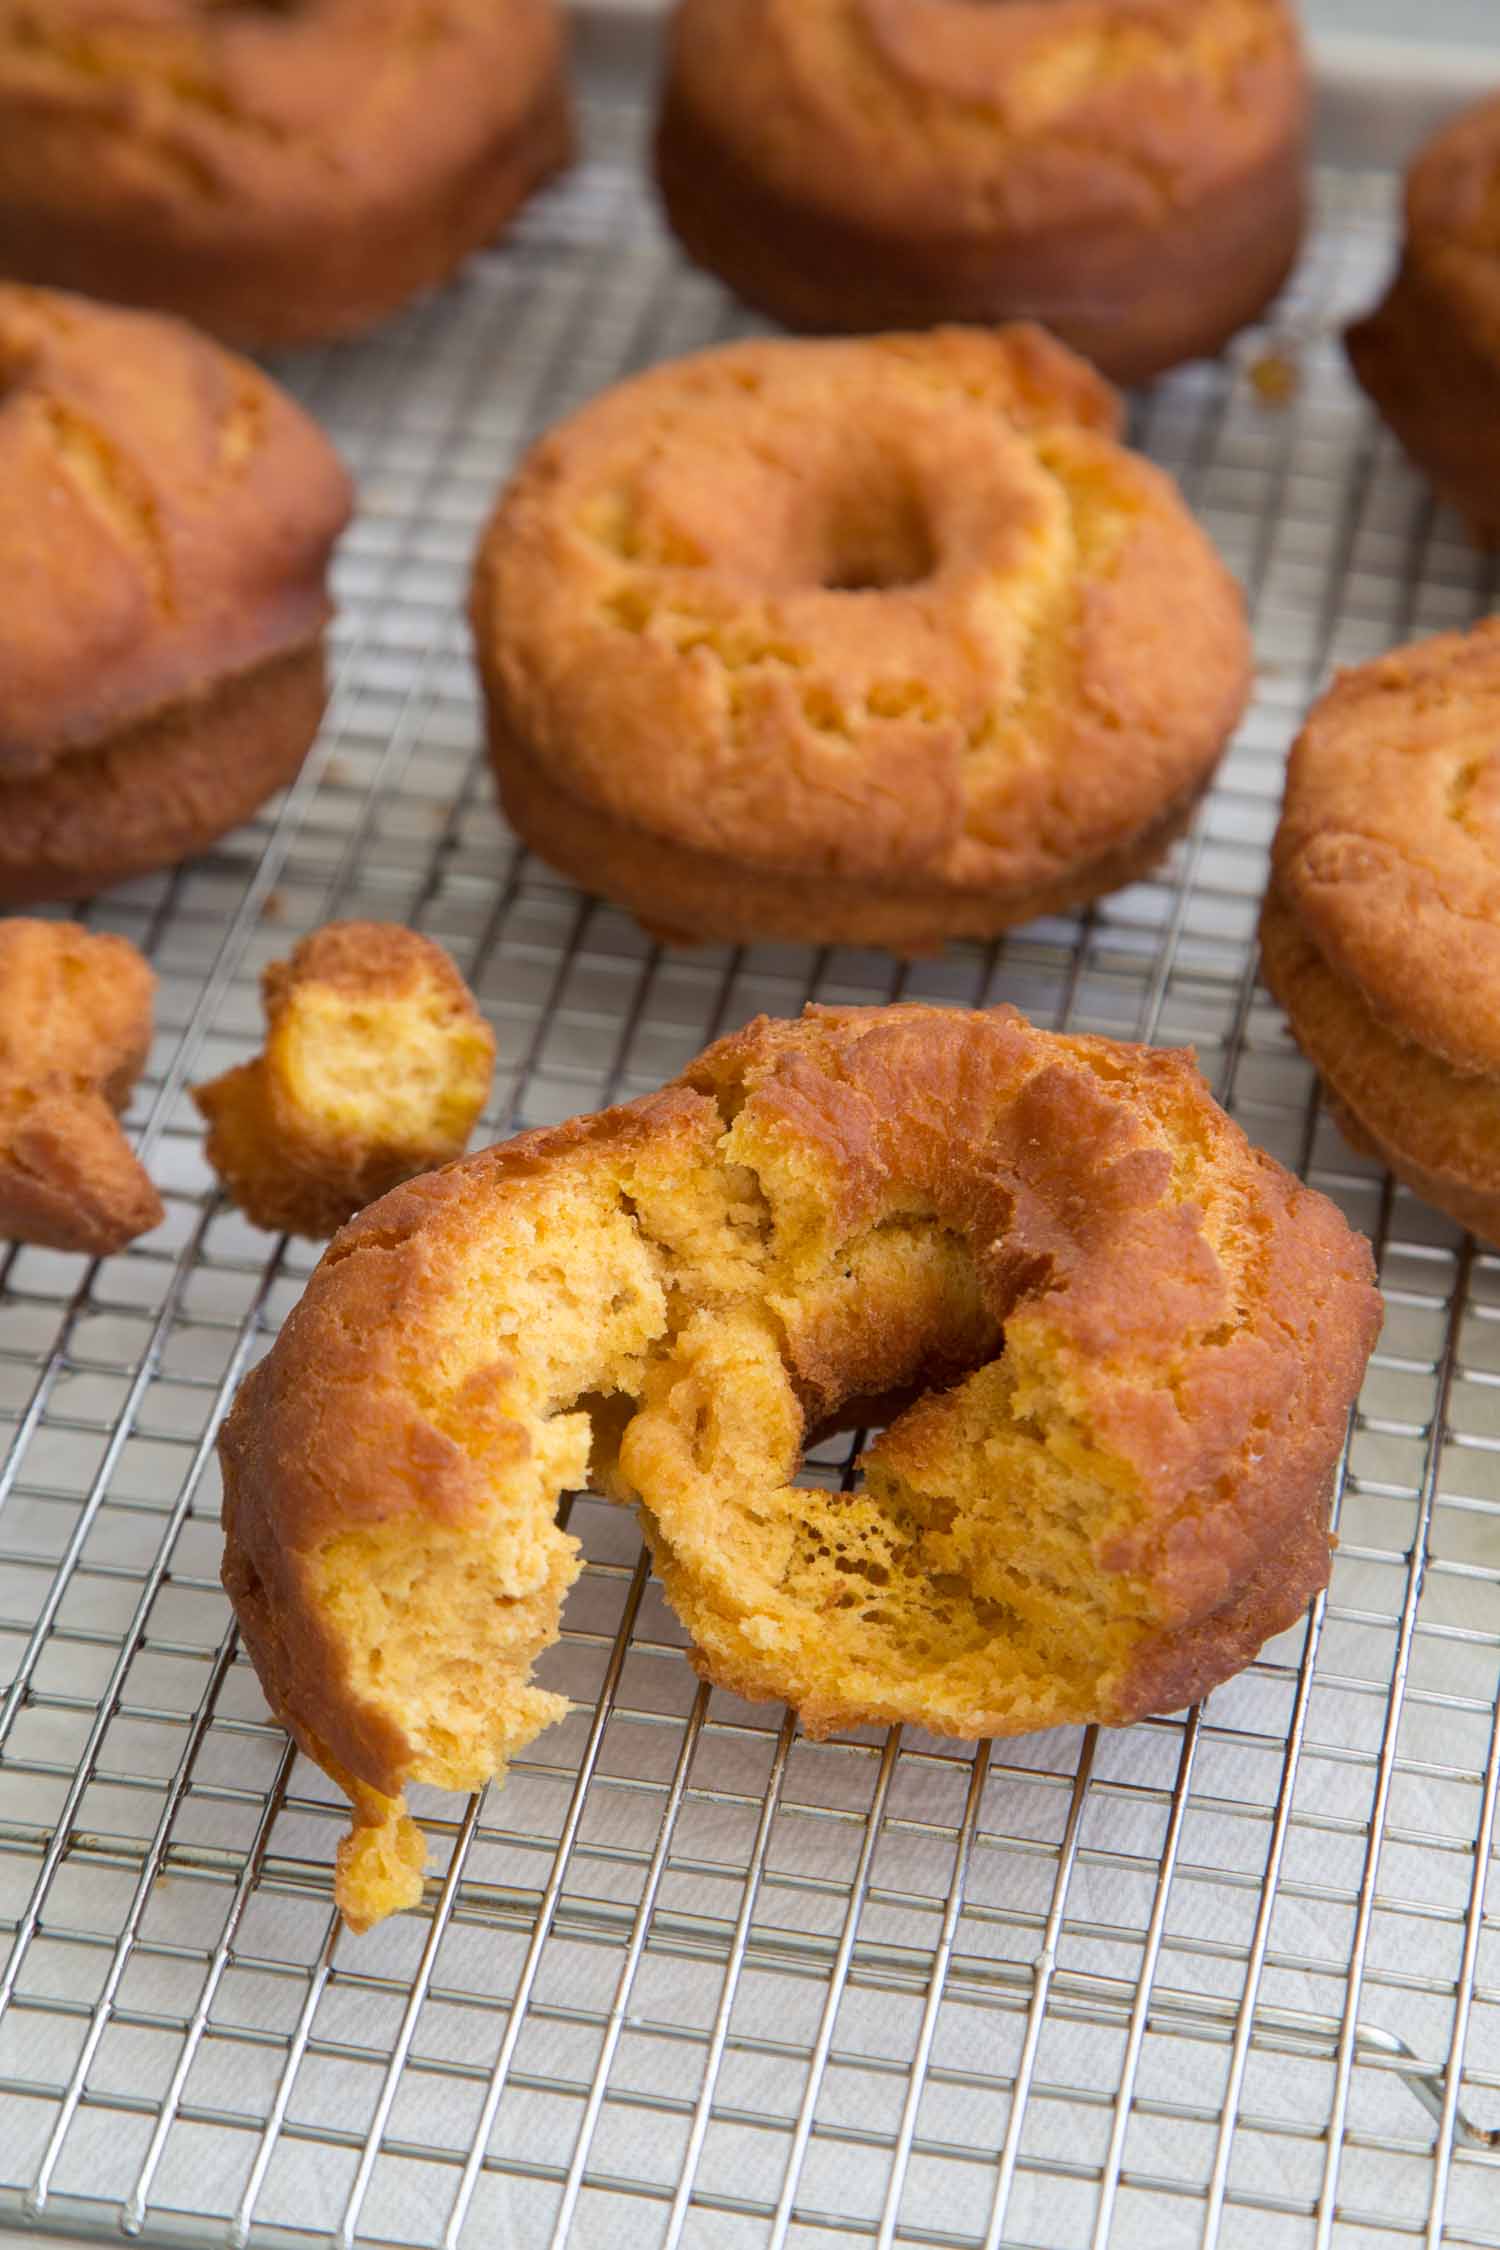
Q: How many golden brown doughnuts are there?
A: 7